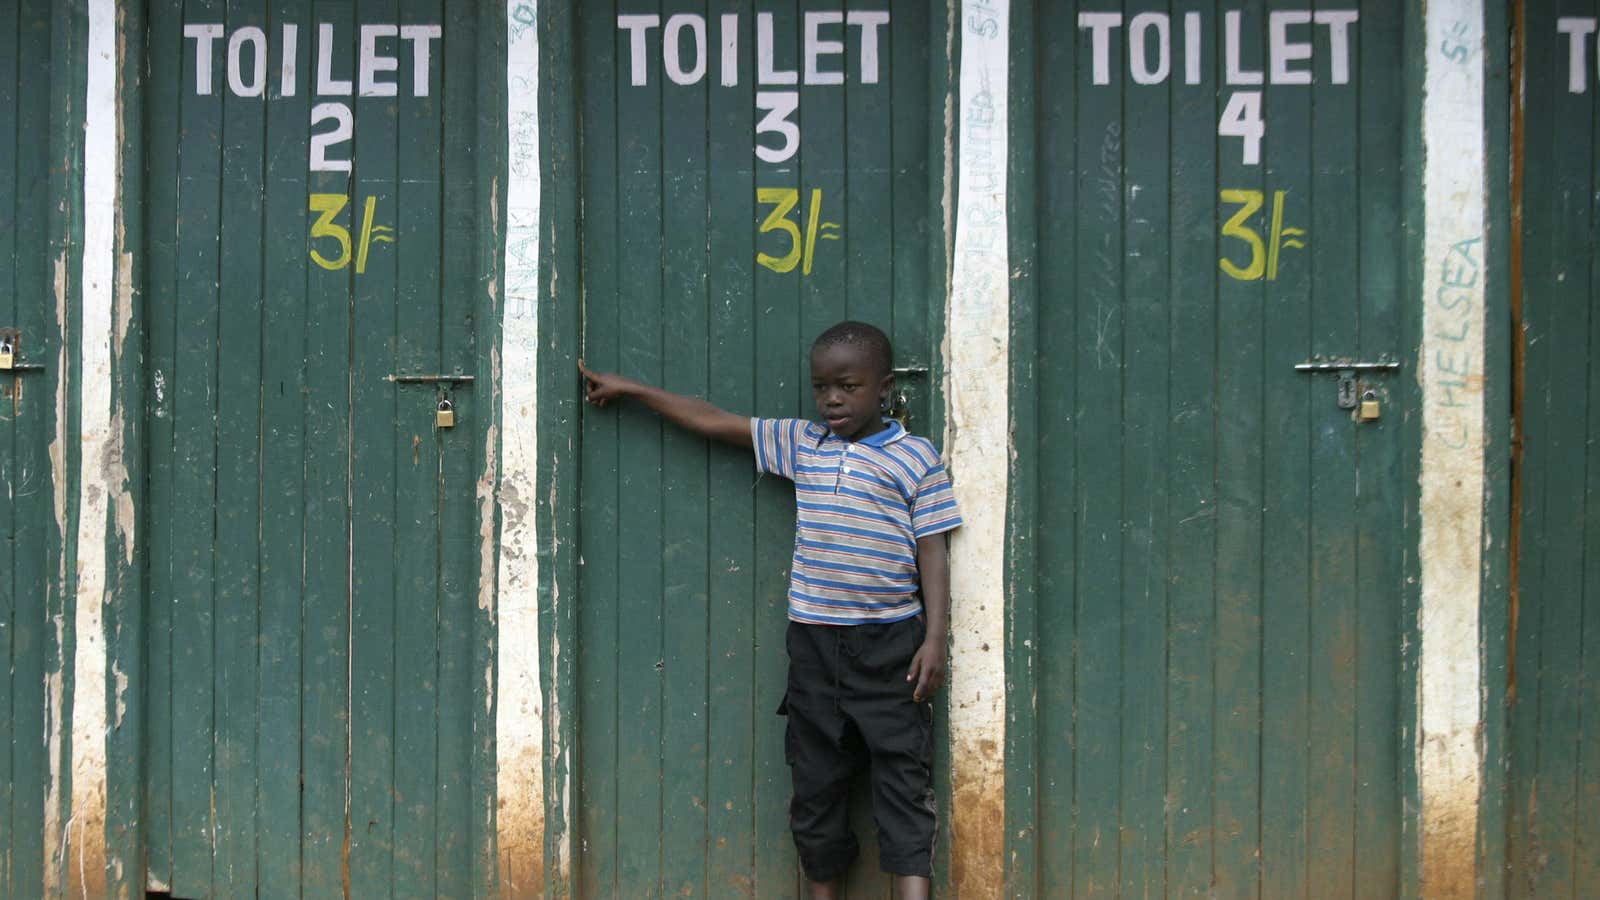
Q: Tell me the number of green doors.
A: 5